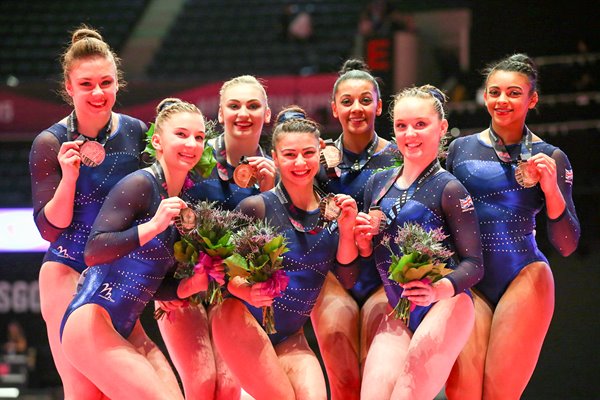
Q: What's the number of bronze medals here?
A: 7